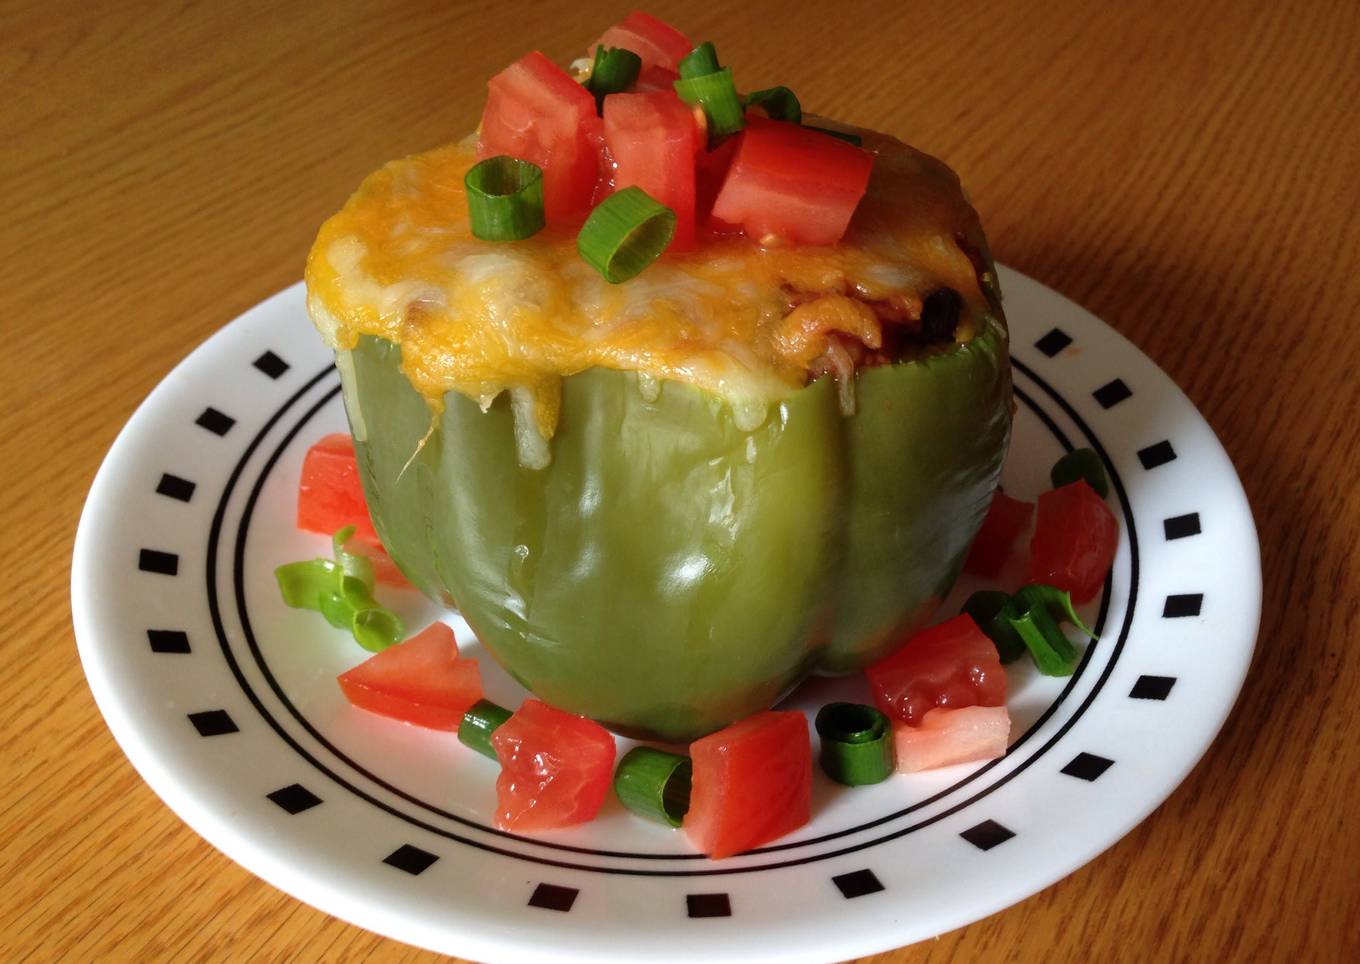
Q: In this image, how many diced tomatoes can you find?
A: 11